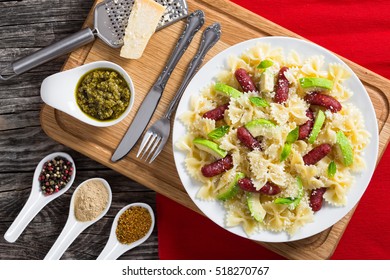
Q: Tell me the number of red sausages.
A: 10